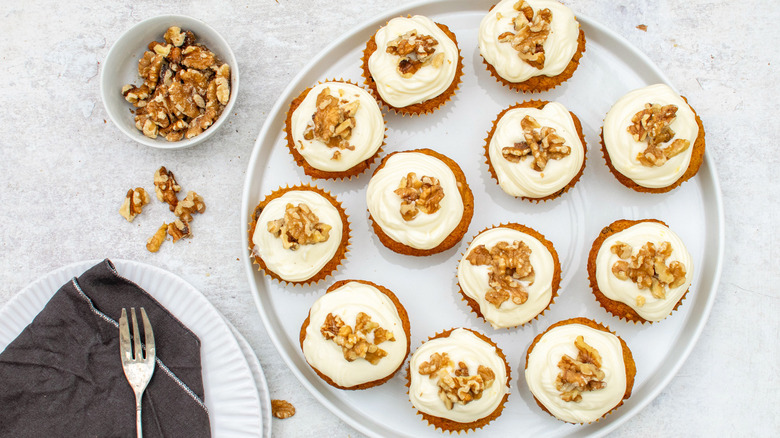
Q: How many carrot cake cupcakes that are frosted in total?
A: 12